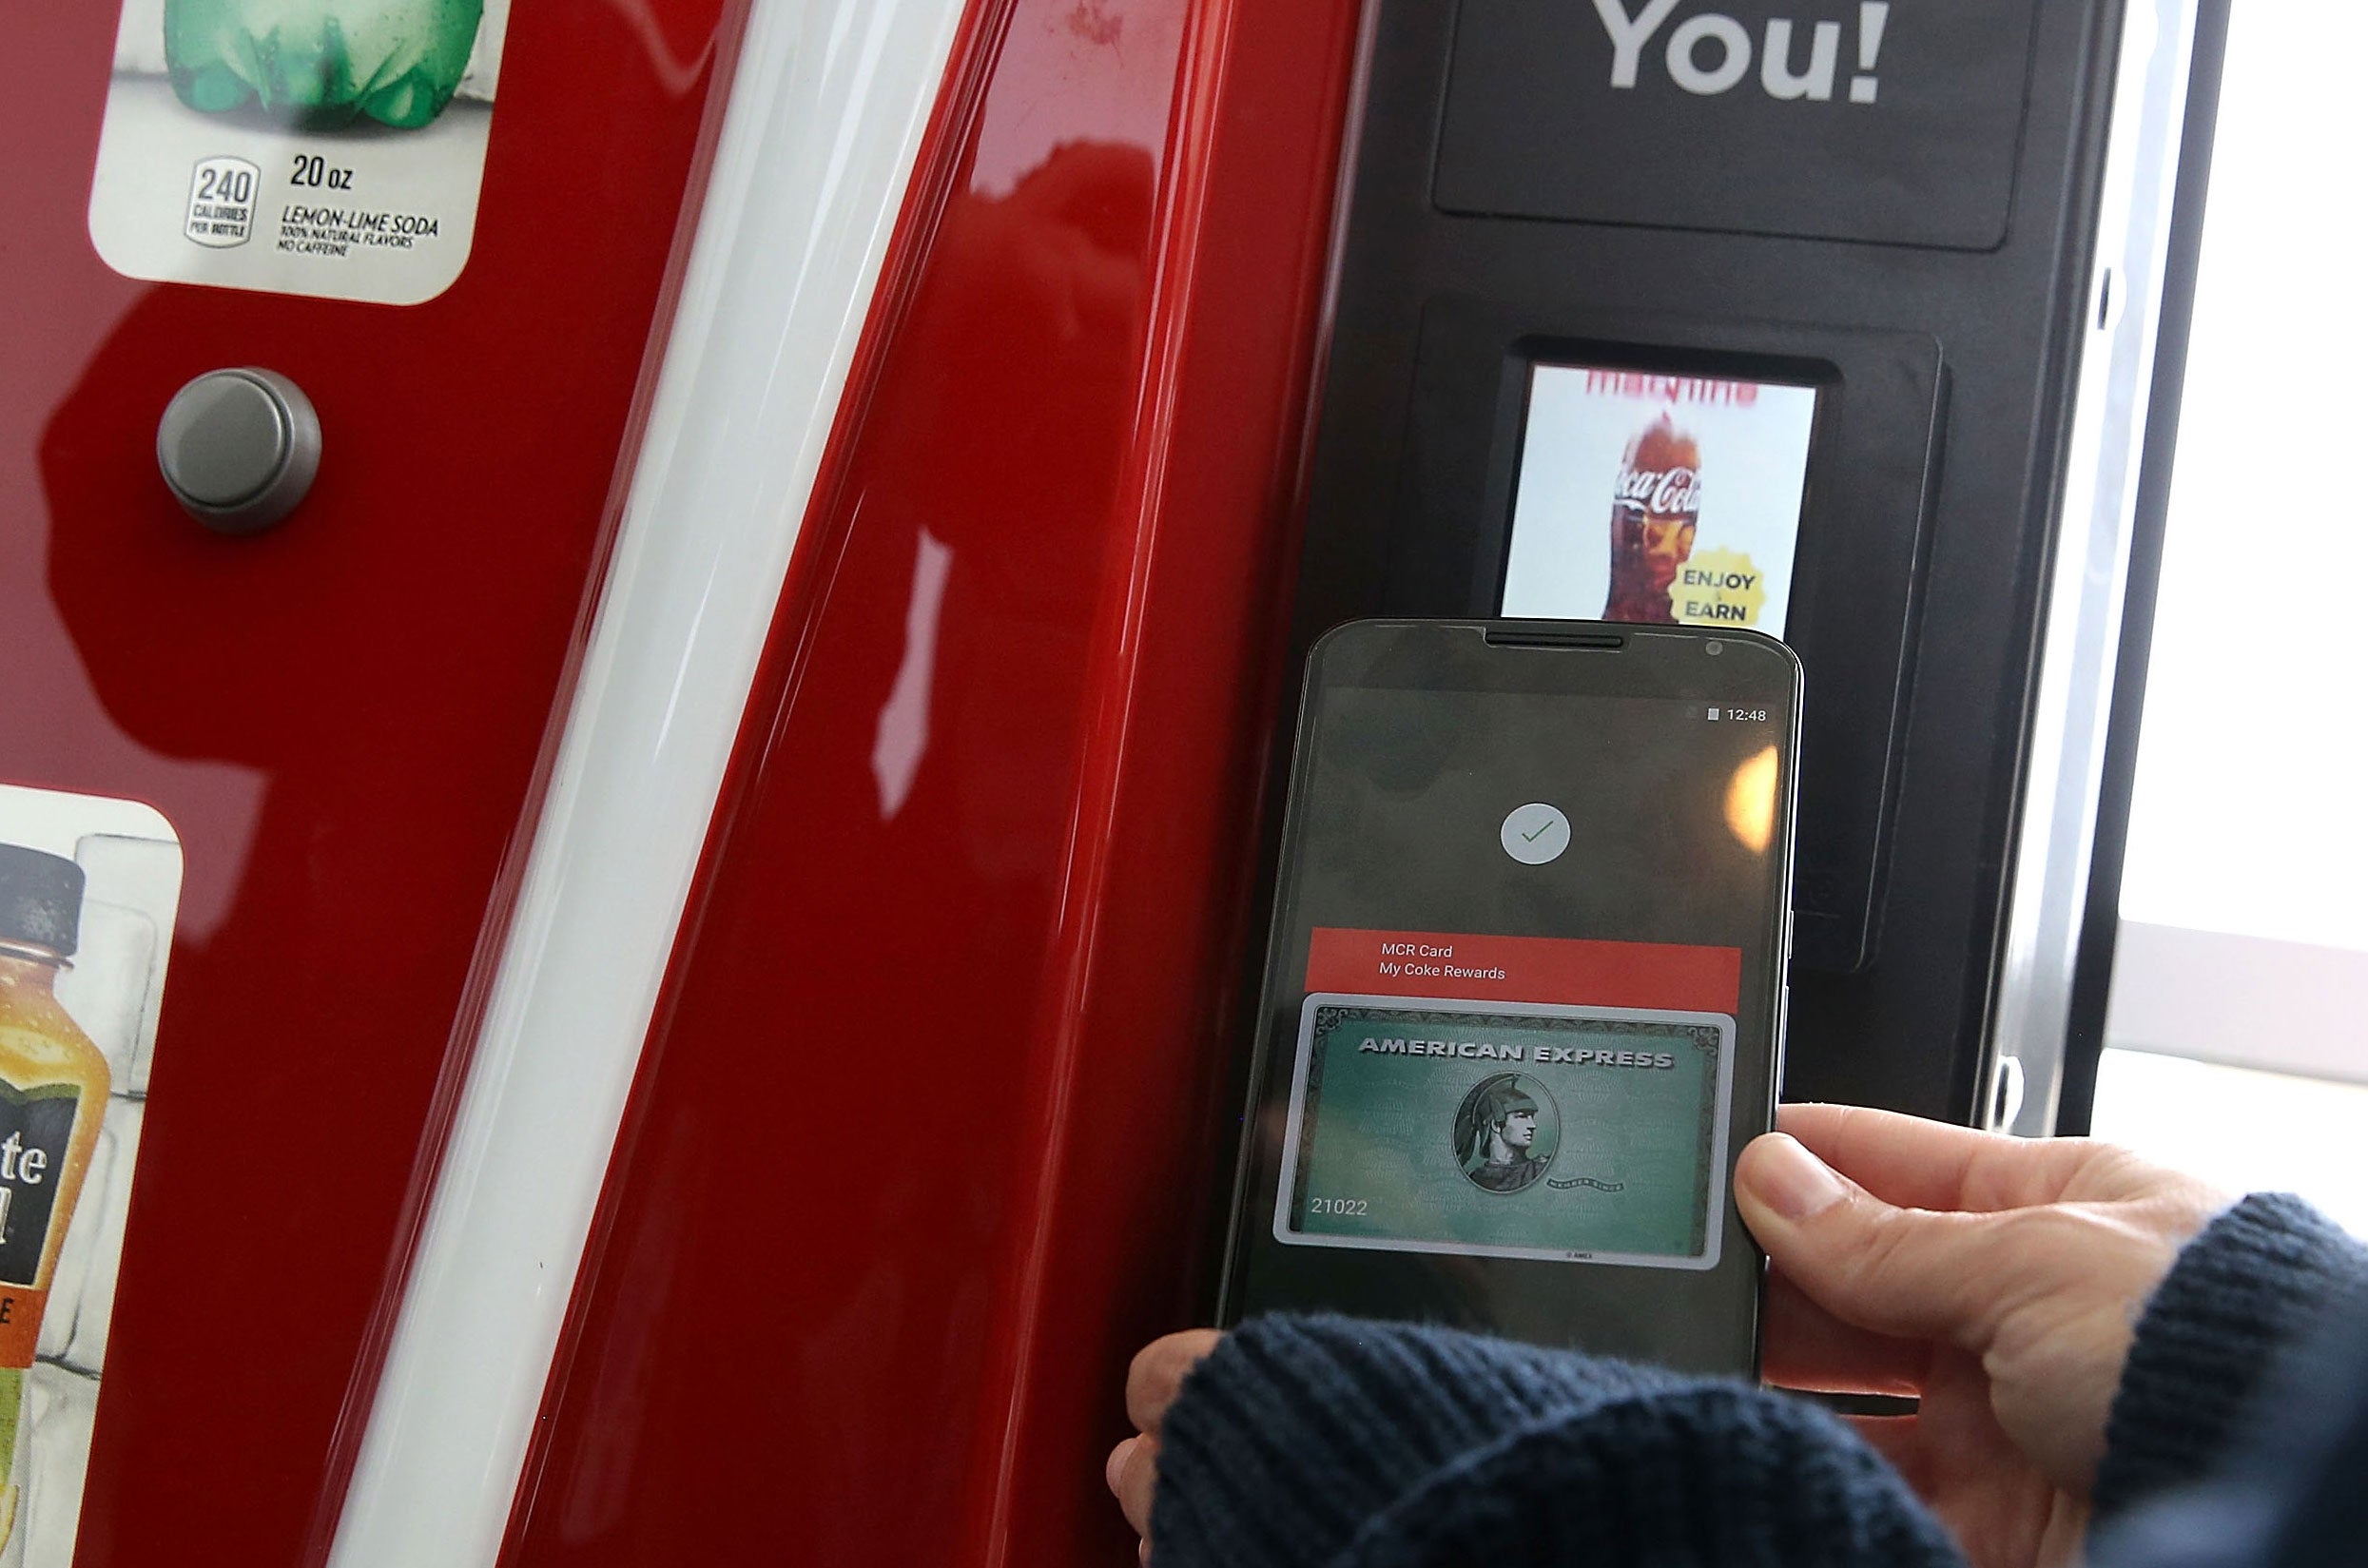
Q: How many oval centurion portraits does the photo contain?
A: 1